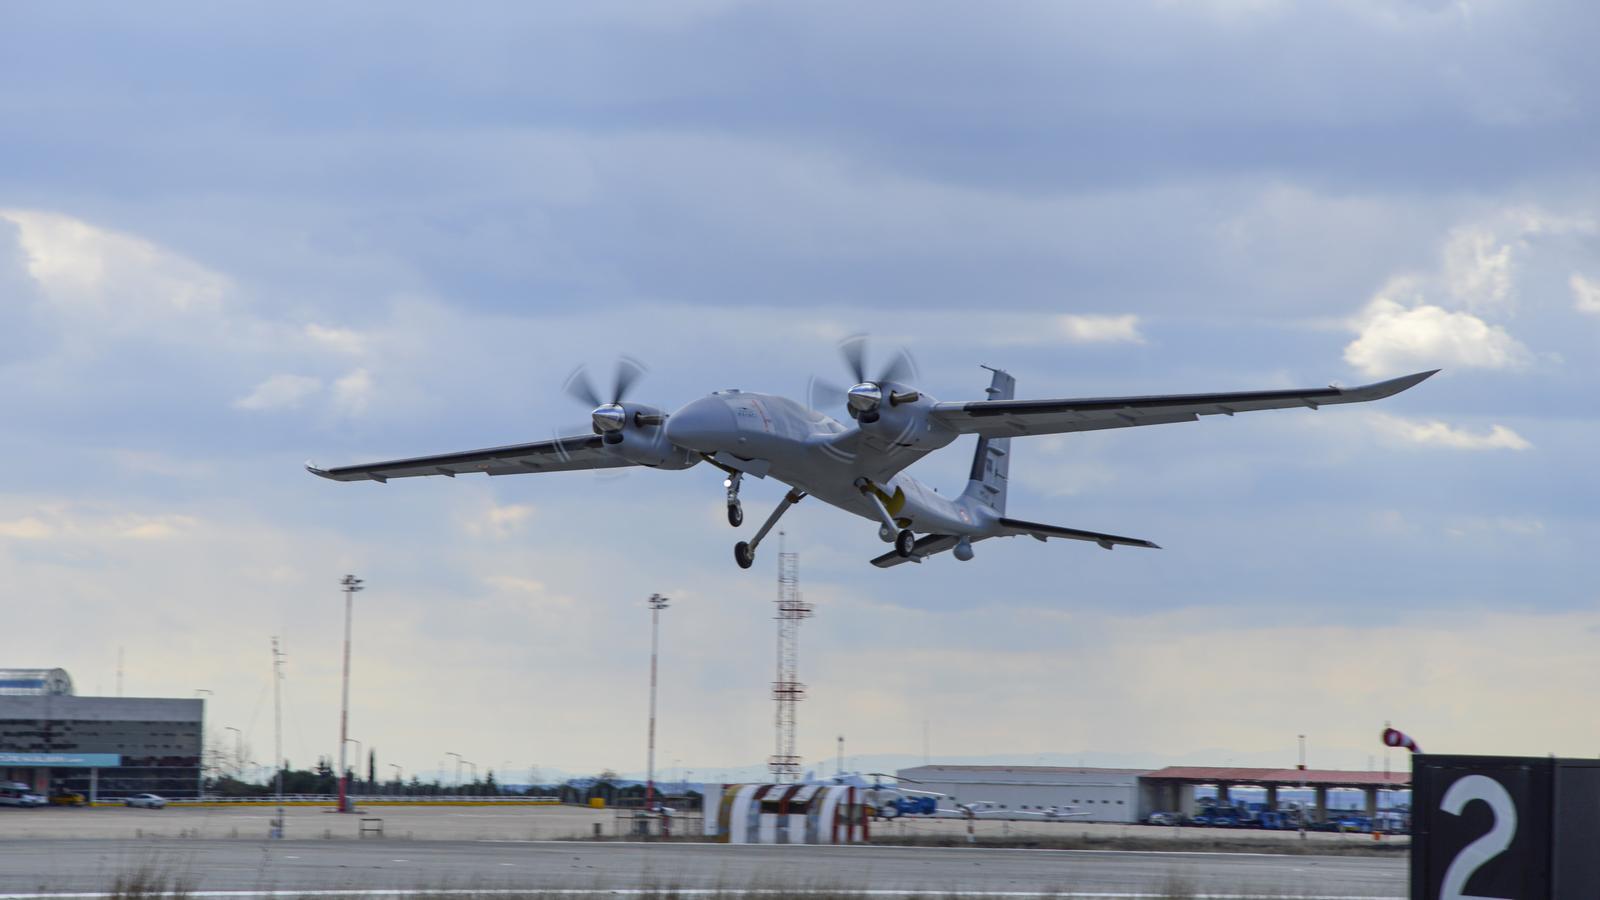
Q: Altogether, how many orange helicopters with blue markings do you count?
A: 0